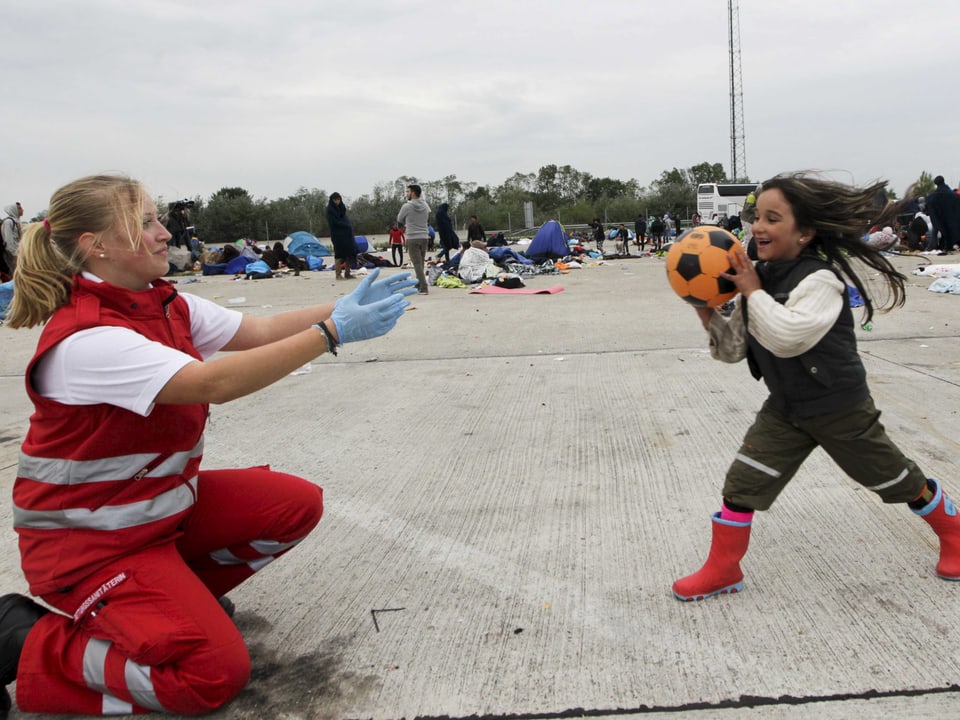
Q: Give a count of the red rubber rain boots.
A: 2